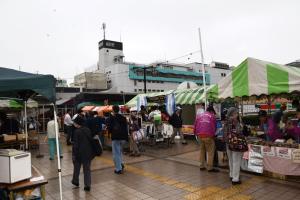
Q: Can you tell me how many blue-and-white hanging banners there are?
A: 2